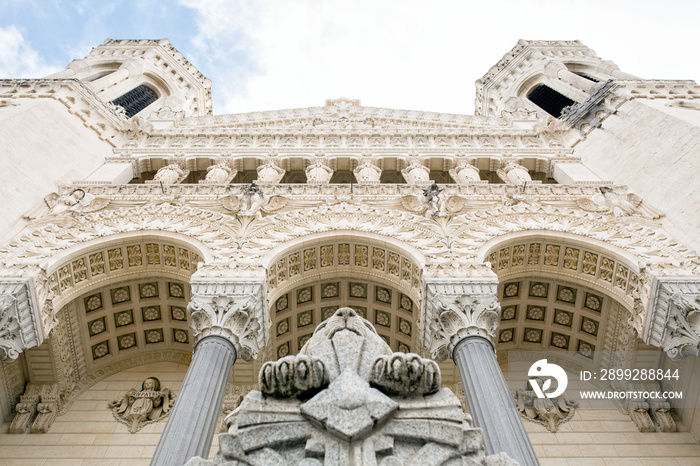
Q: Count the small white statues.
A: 8